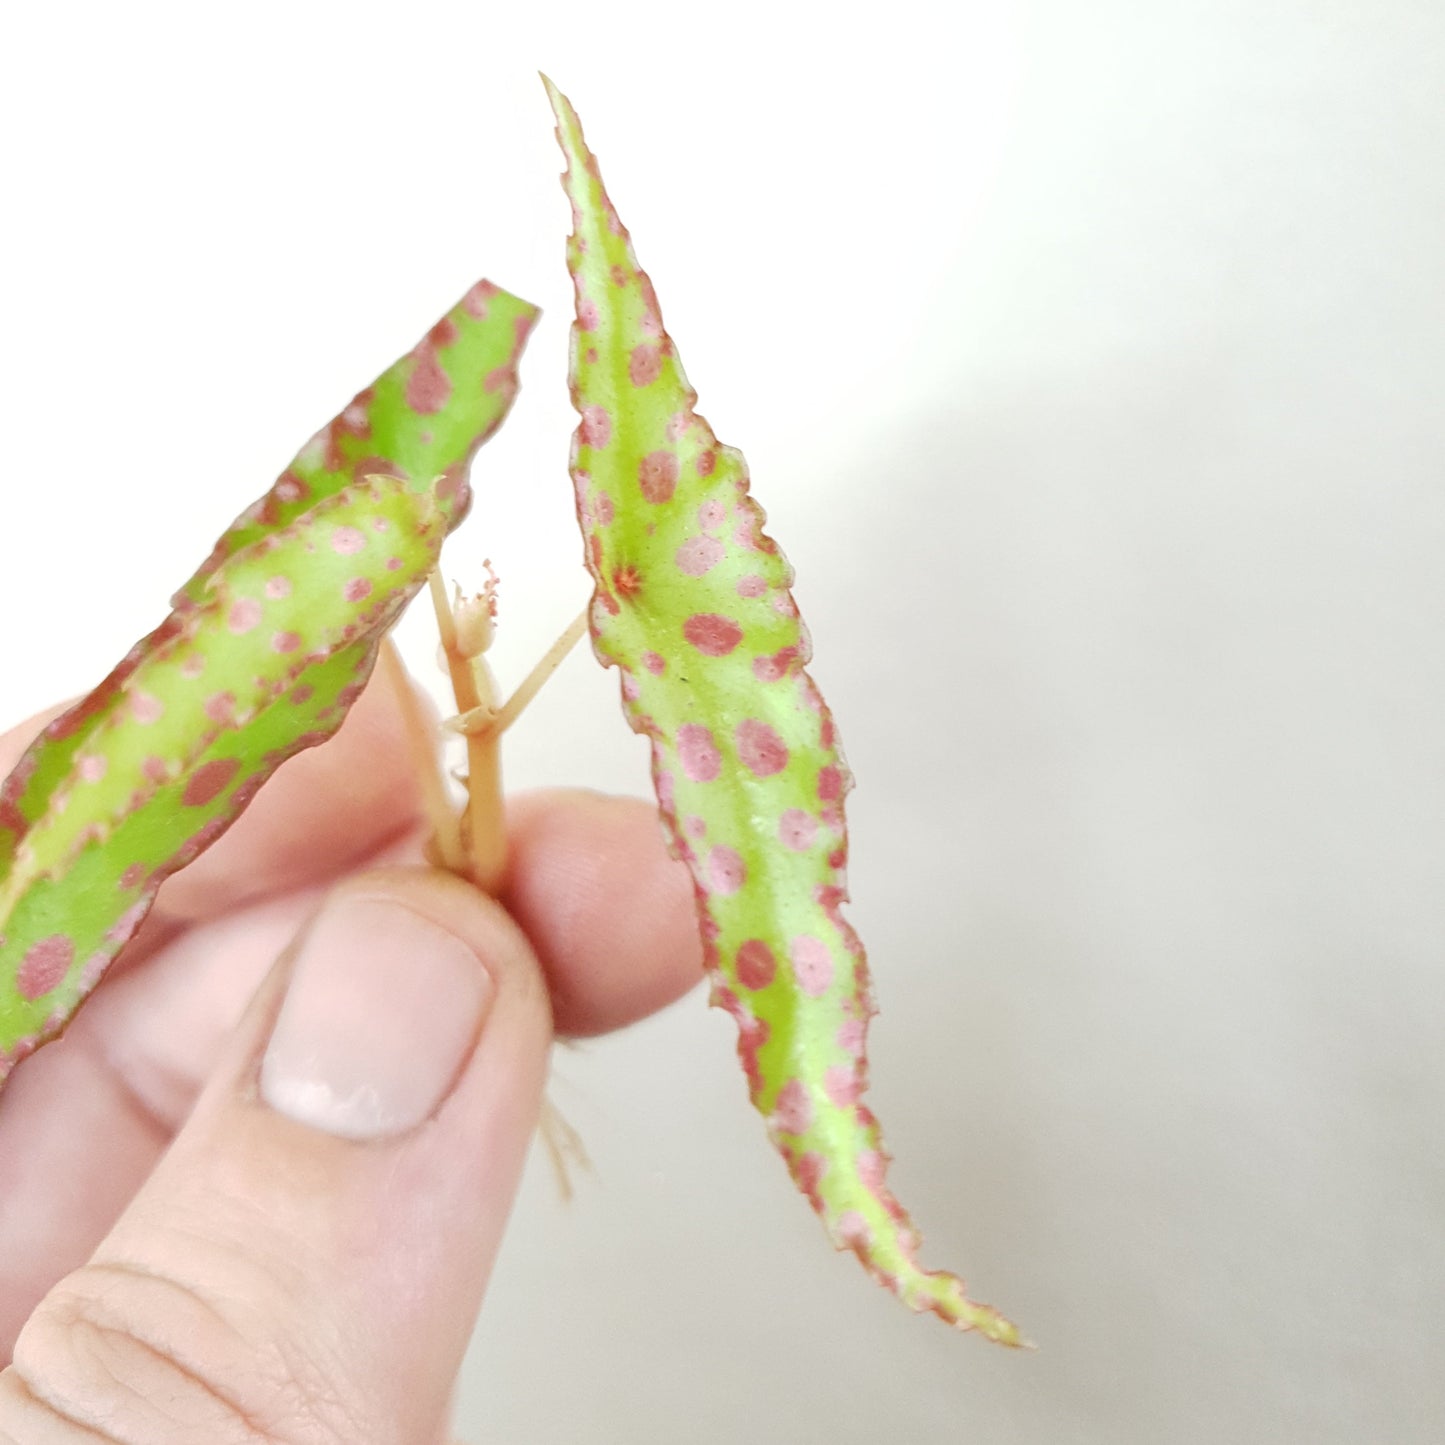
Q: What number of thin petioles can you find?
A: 3